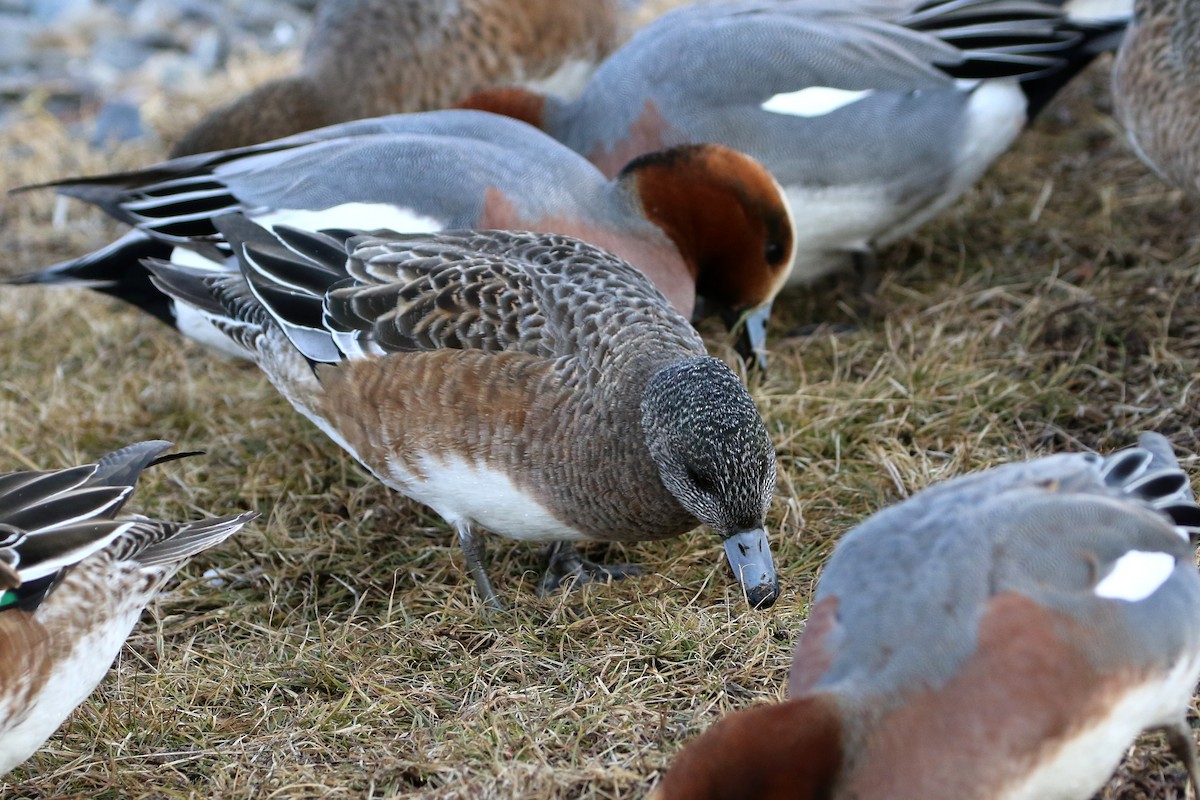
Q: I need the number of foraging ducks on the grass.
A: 7